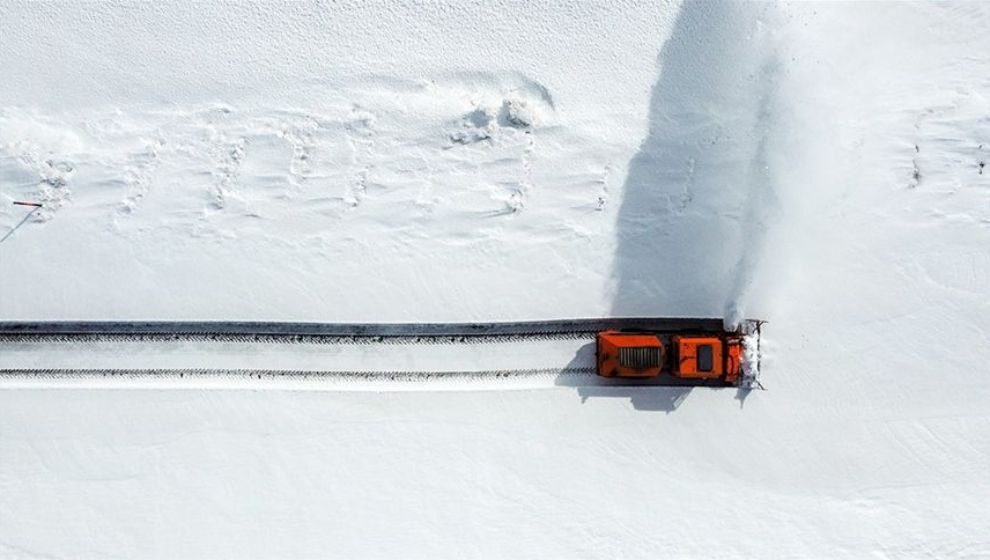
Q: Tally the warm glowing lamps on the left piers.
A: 0